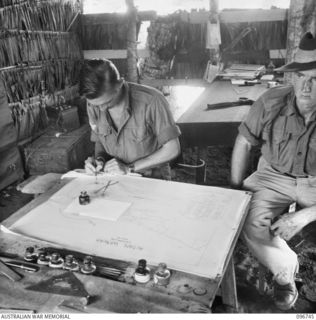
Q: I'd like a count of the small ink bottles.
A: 8